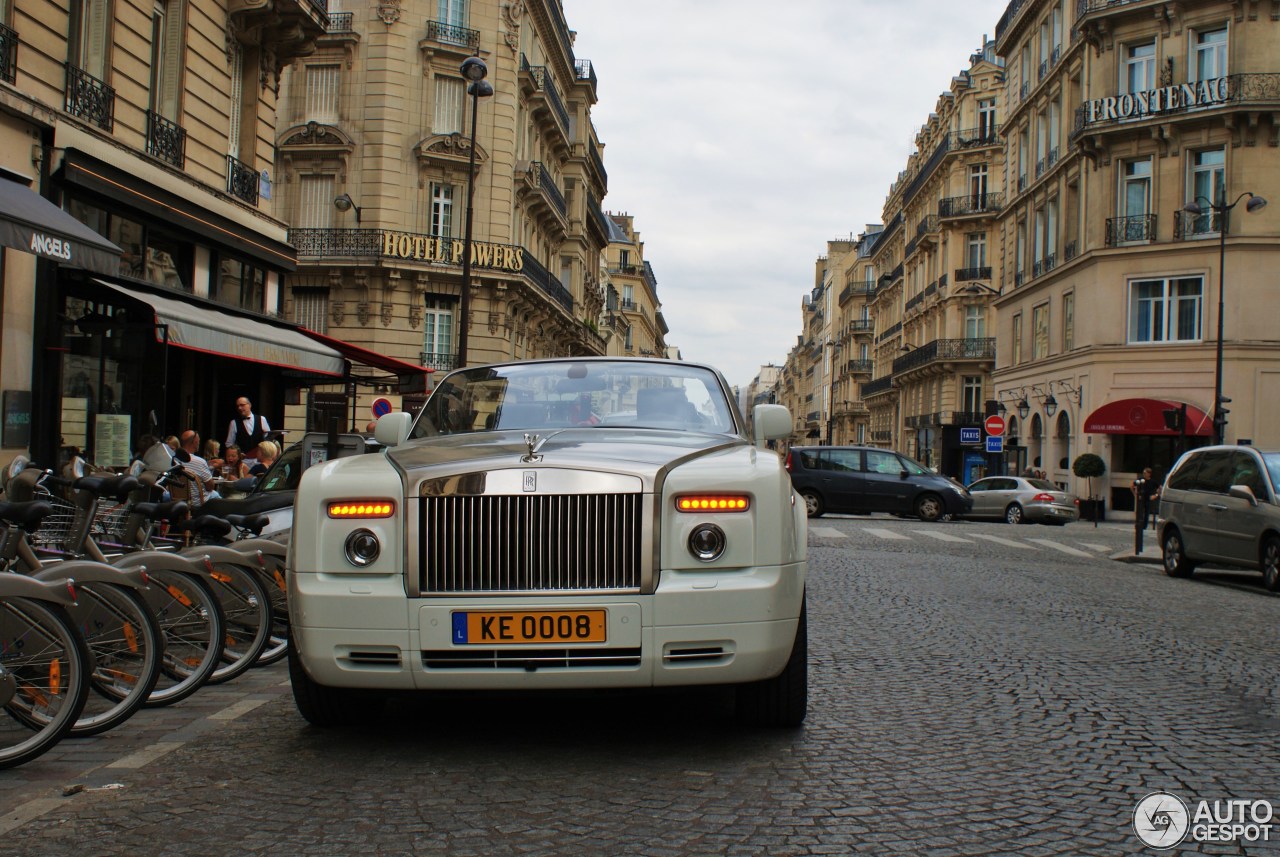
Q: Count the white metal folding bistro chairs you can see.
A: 0